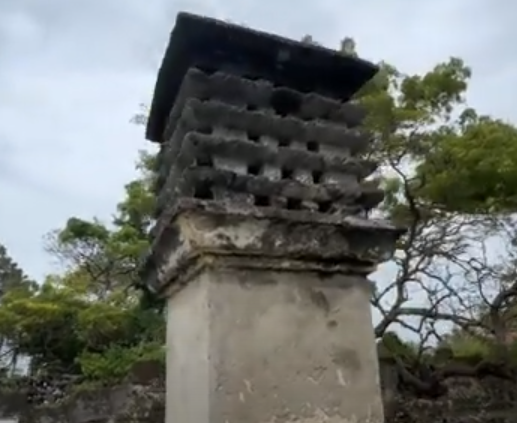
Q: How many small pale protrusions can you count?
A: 2